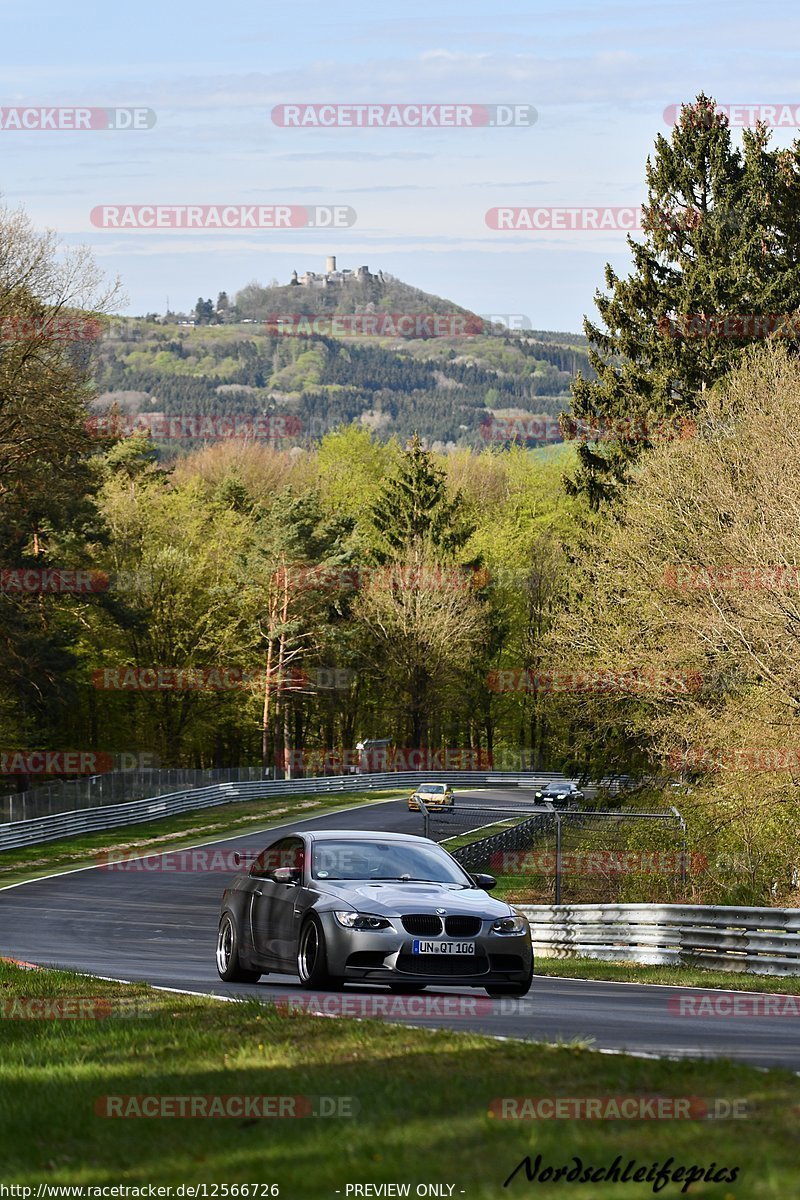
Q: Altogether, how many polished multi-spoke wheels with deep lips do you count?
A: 2